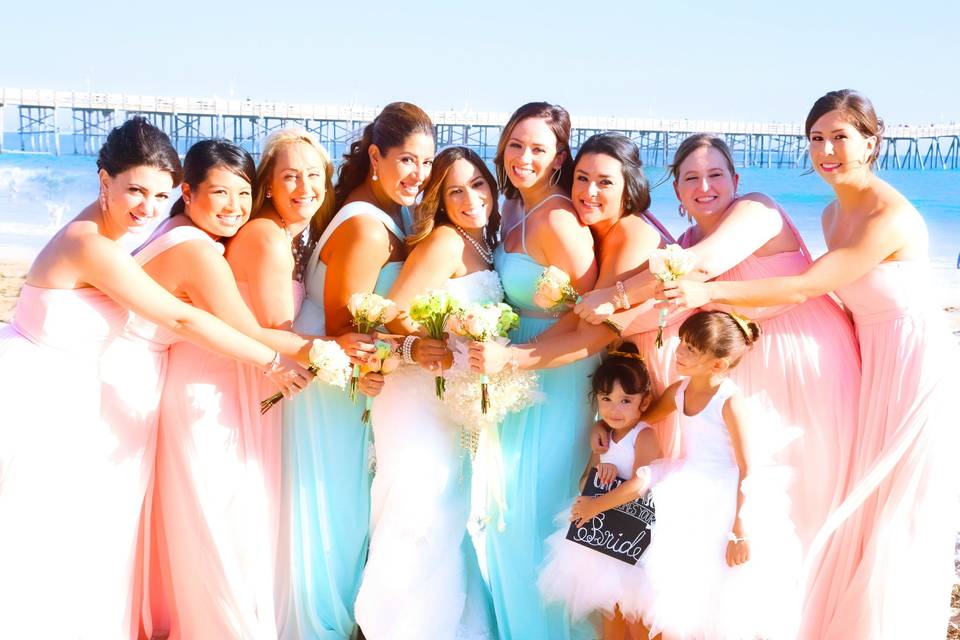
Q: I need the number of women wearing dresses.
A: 9